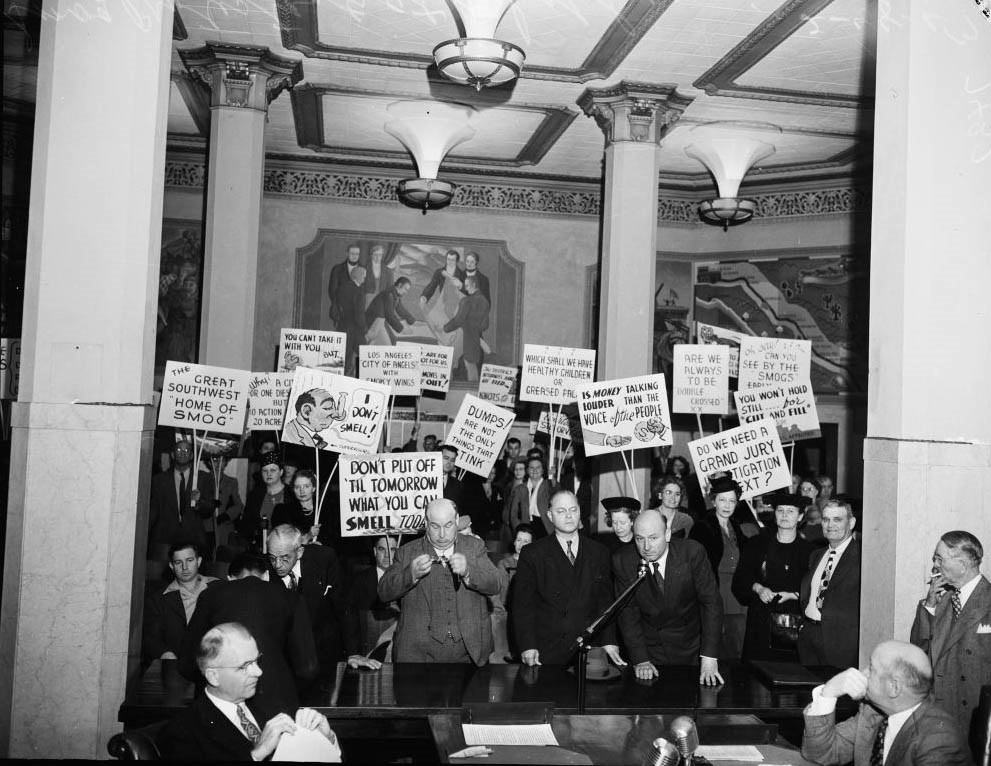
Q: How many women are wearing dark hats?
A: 4